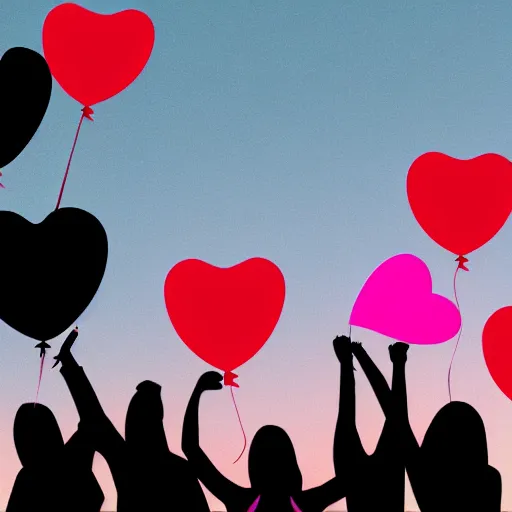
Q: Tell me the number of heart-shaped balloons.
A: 7